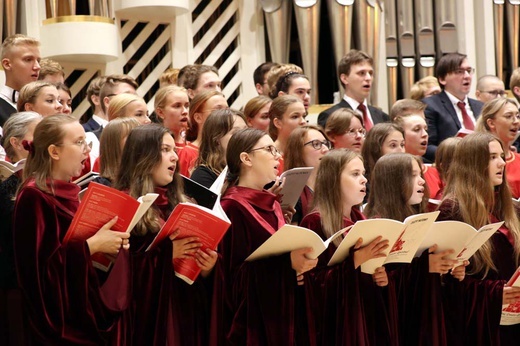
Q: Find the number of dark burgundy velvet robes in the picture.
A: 6